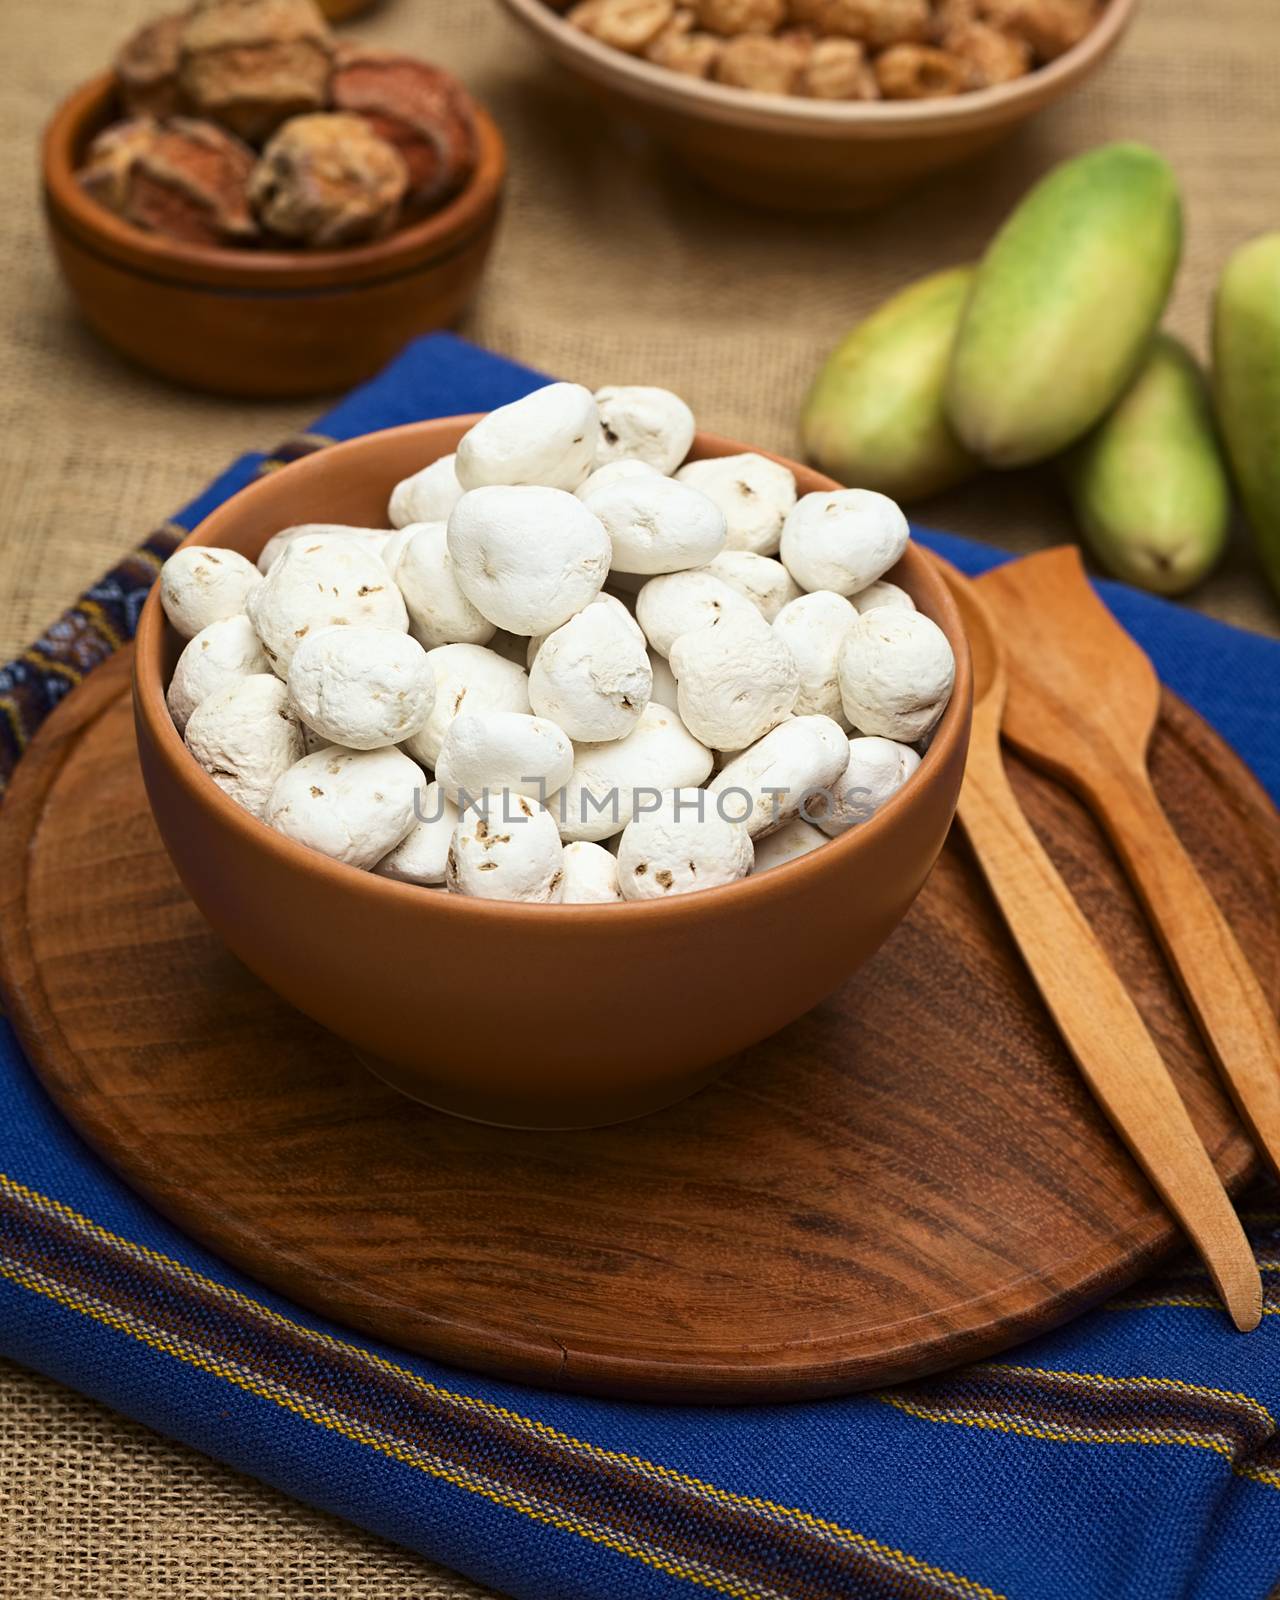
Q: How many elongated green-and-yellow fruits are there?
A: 4